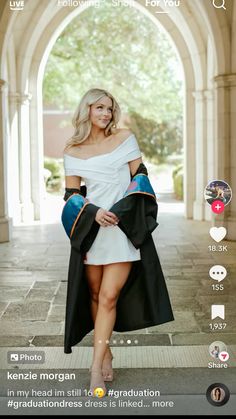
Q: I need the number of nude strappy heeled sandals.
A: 2